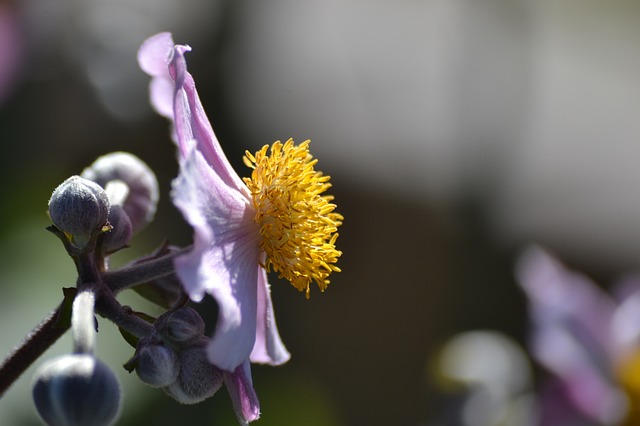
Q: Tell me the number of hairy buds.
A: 7